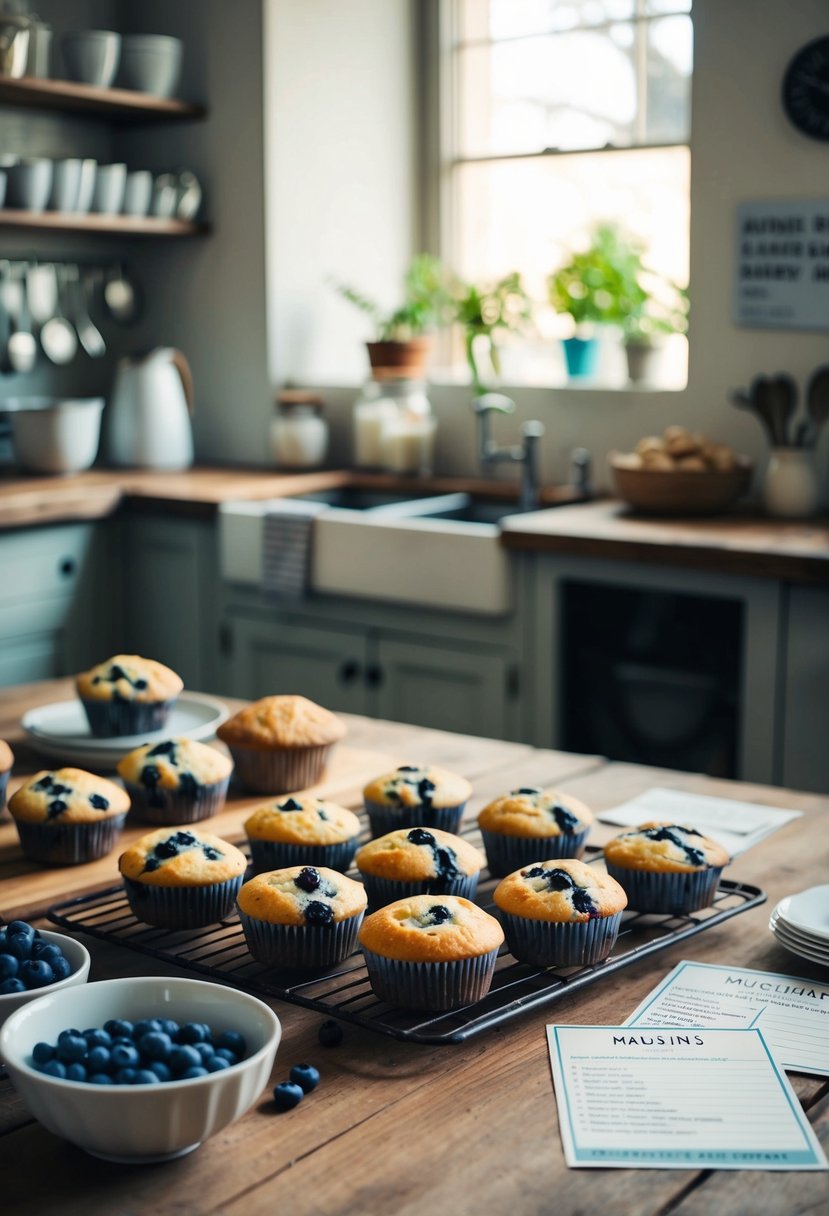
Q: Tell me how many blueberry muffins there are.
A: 12